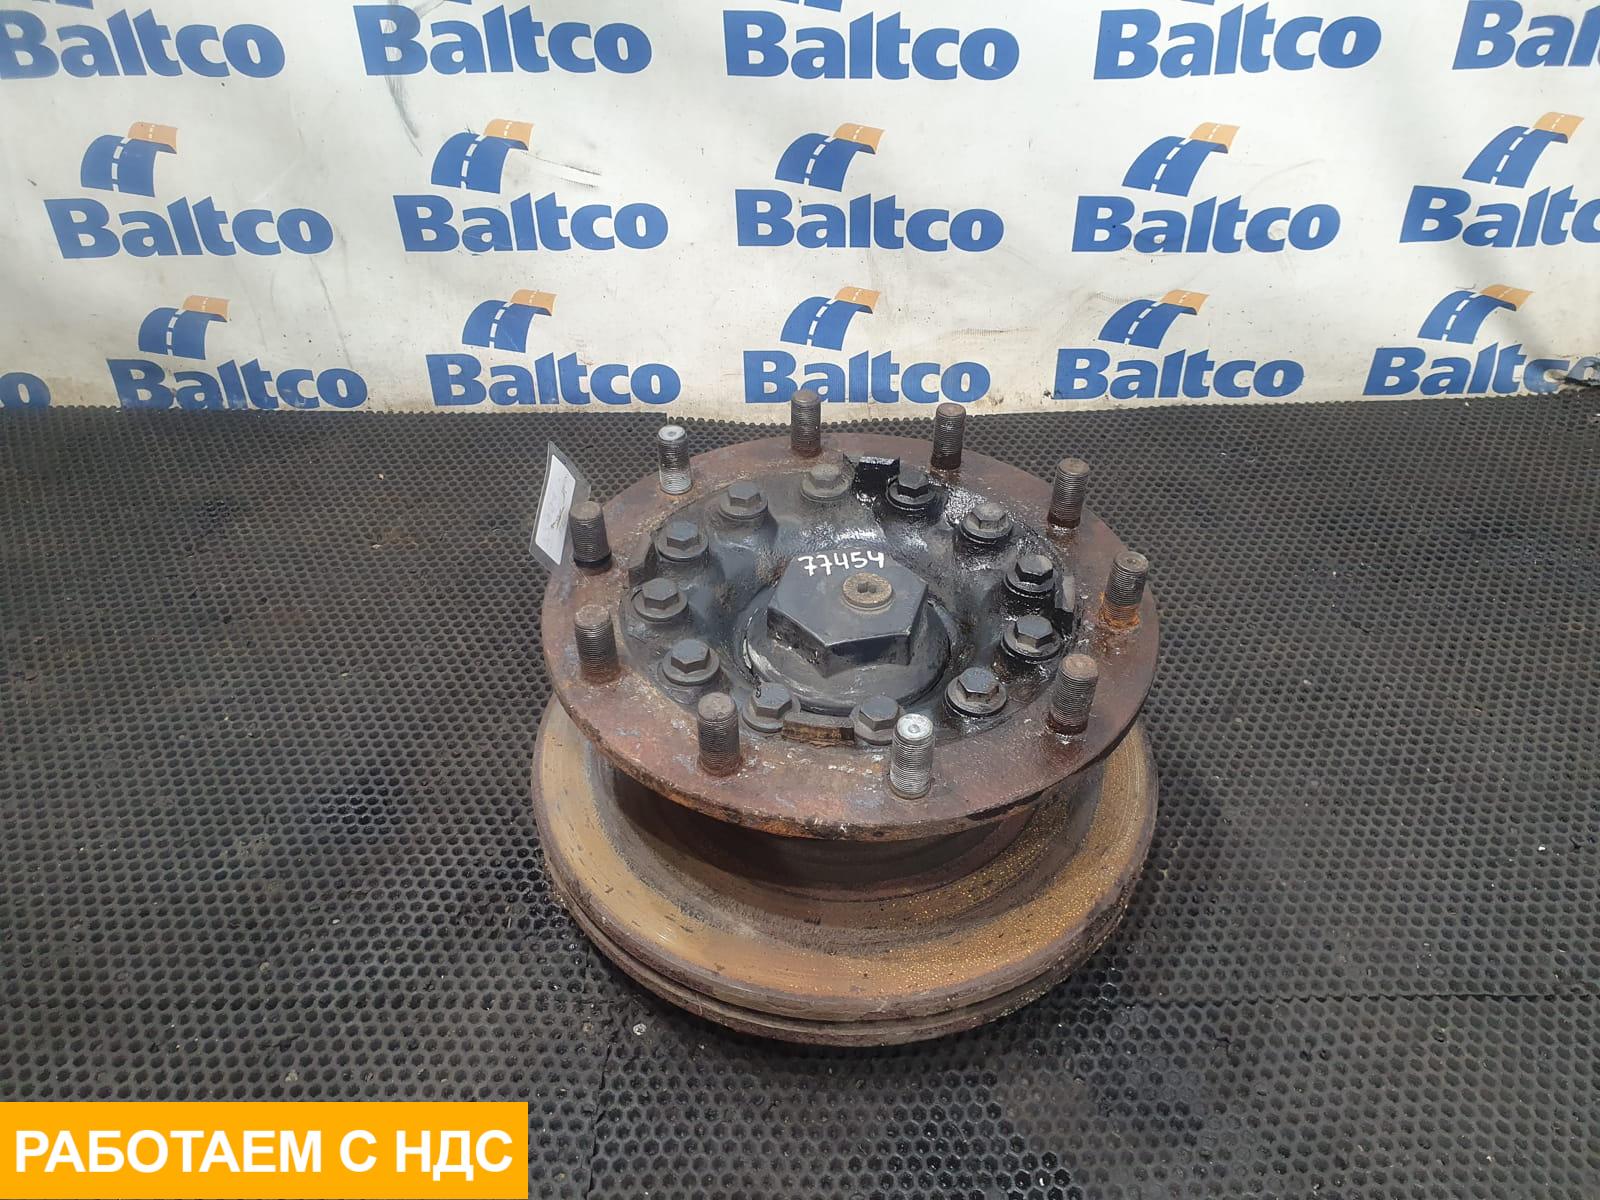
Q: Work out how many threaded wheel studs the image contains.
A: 10